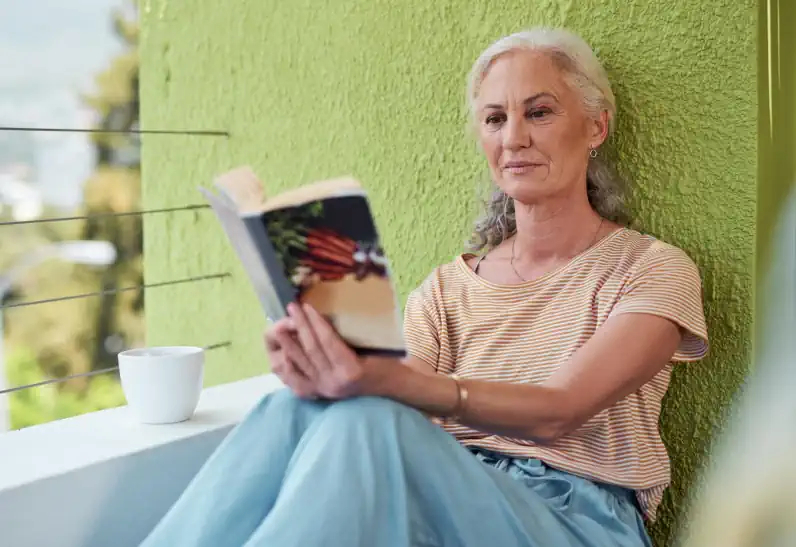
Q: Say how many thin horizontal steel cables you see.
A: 4